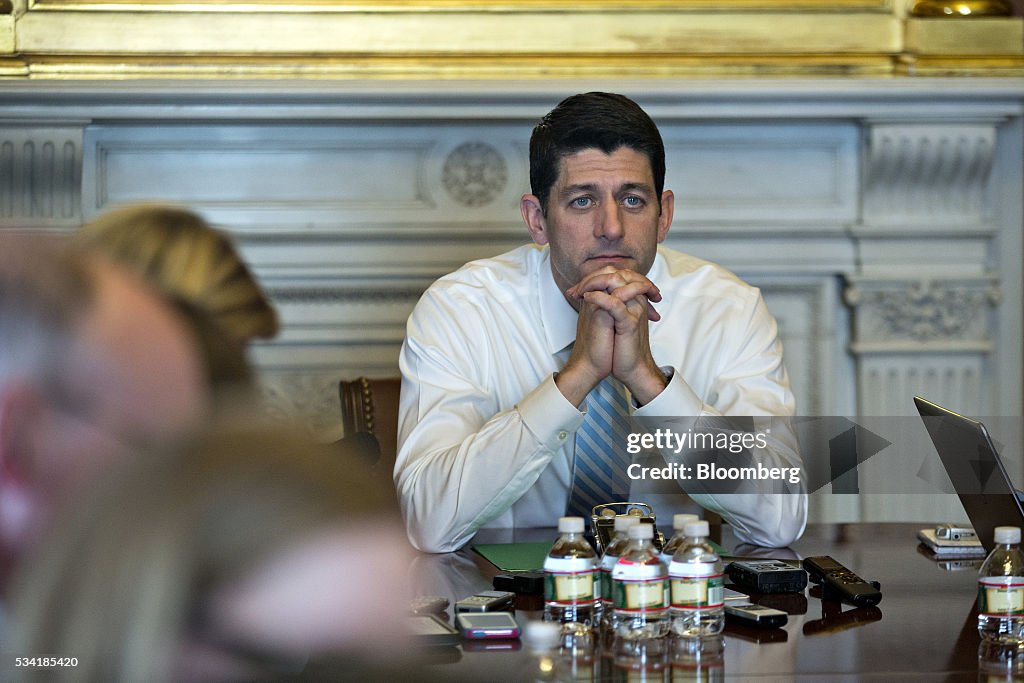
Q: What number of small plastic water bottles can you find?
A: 7